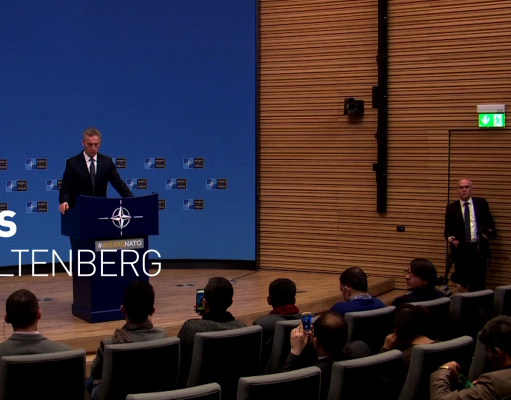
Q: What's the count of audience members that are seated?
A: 10